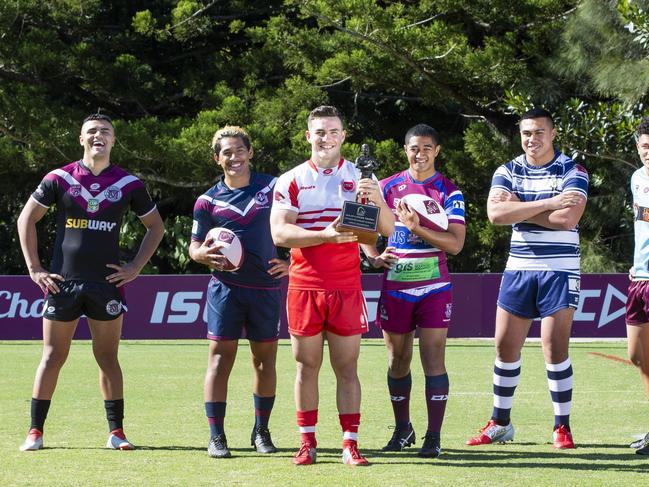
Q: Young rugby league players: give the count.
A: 6